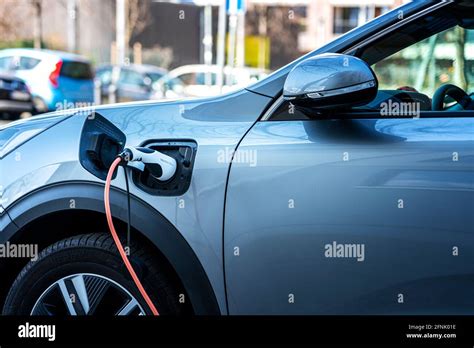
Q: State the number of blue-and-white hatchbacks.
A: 1